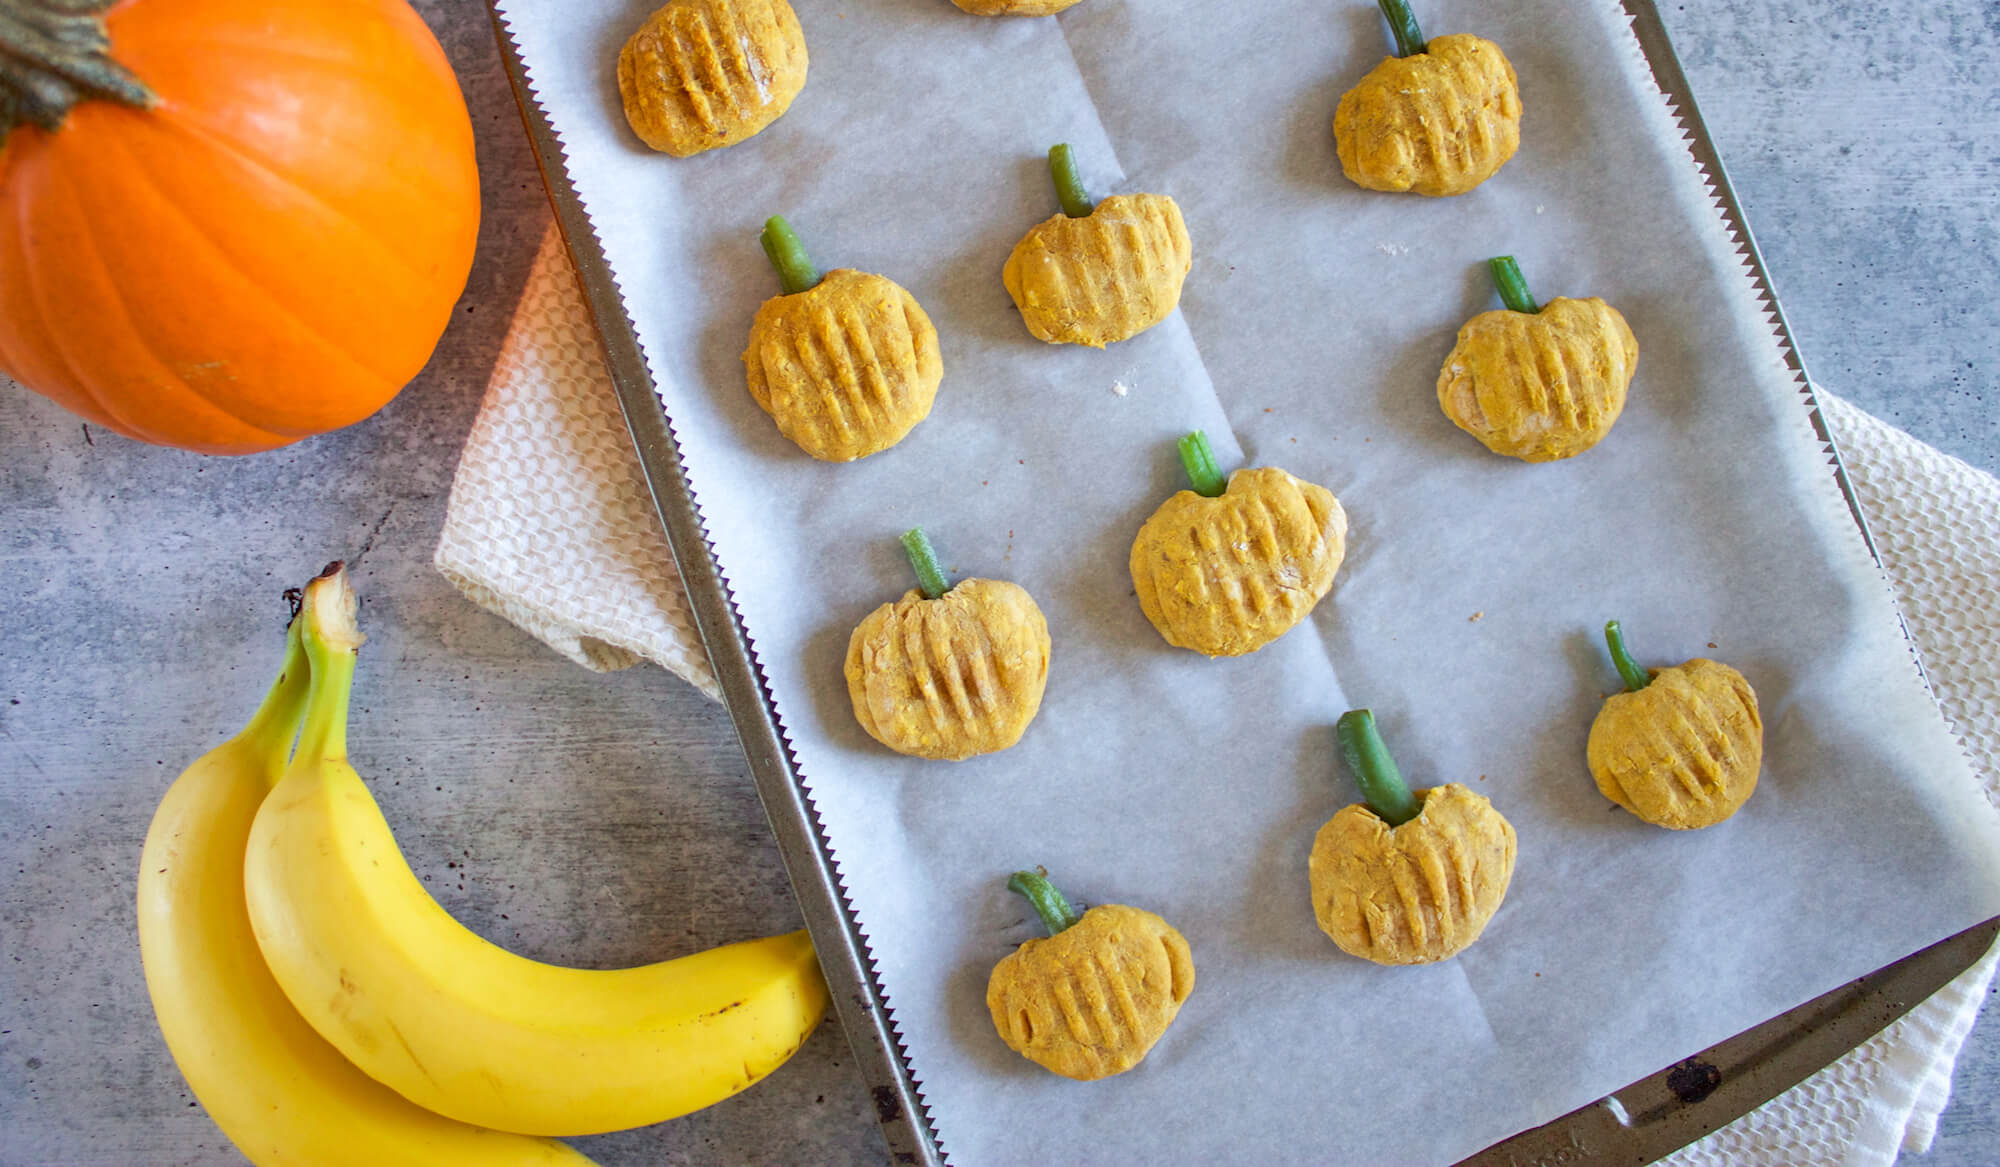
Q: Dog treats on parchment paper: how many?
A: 11